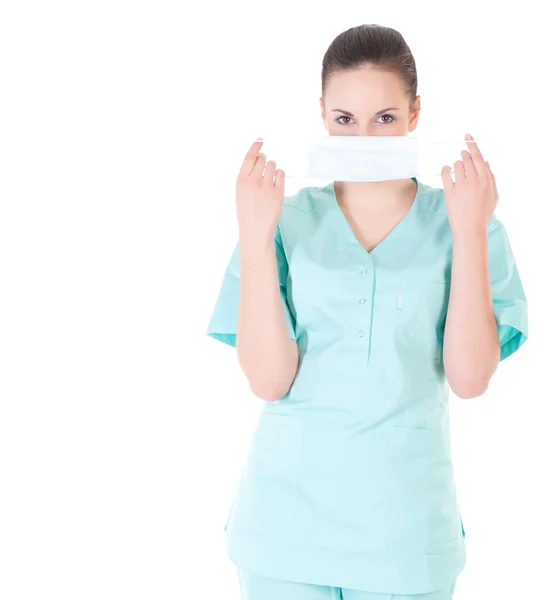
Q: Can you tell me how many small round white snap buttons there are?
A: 3